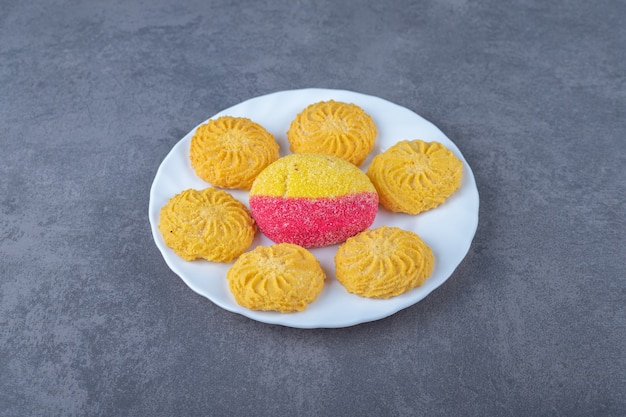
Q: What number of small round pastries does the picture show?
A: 6